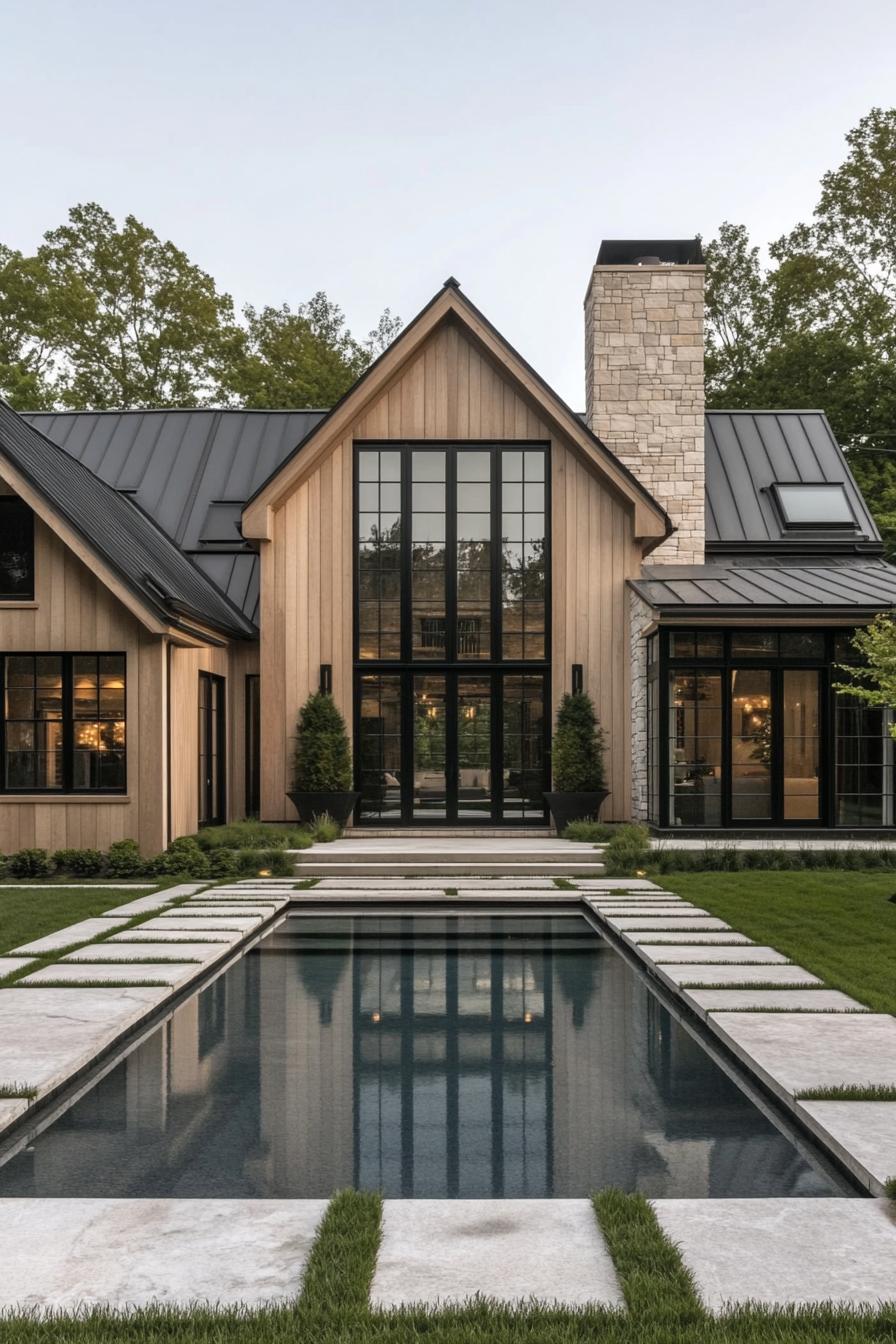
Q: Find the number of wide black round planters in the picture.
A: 2